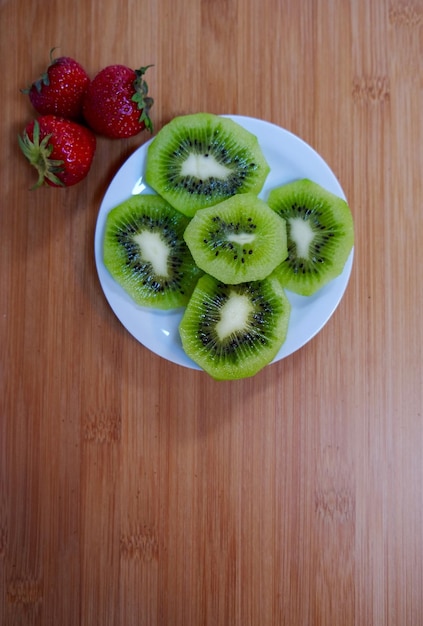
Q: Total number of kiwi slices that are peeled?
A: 5